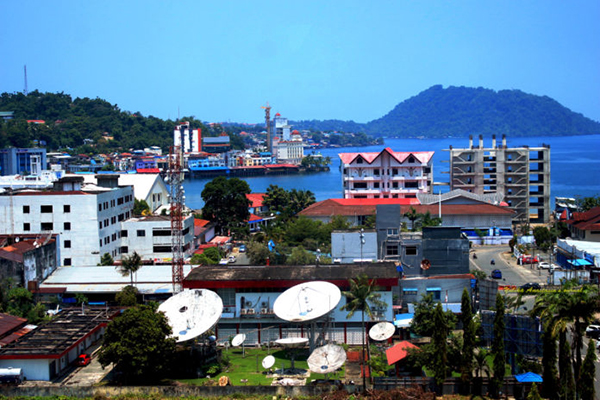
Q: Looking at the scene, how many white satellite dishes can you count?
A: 7